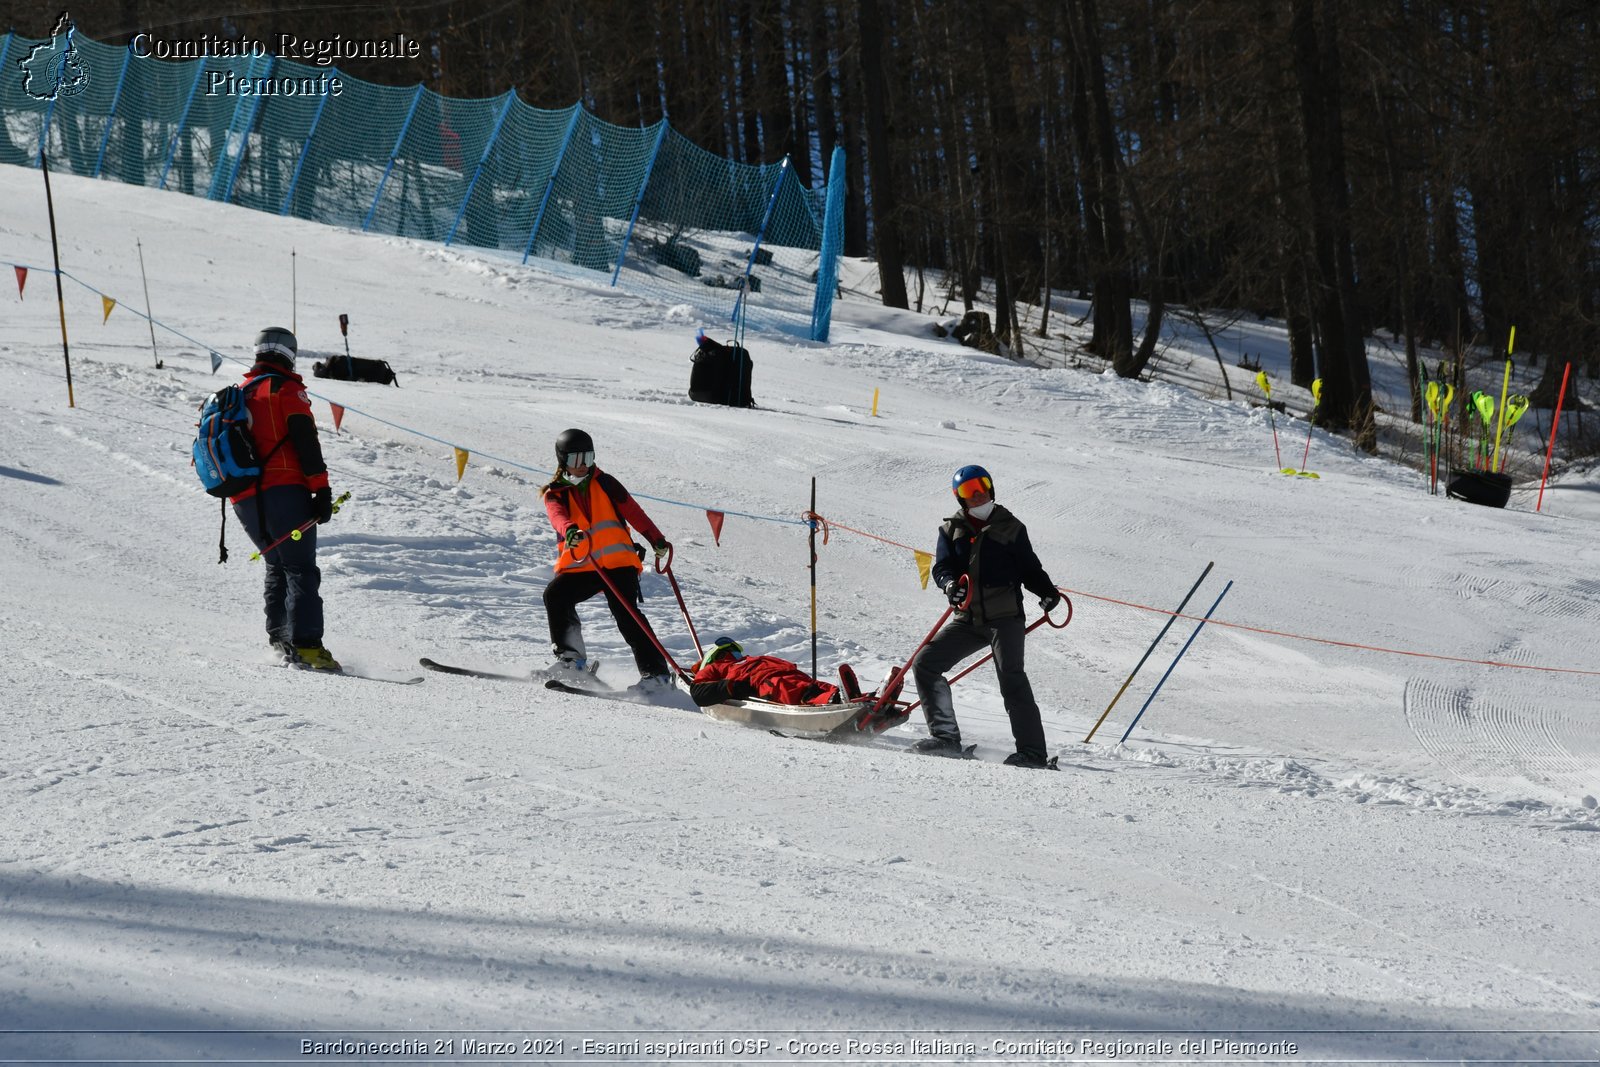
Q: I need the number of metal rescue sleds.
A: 1